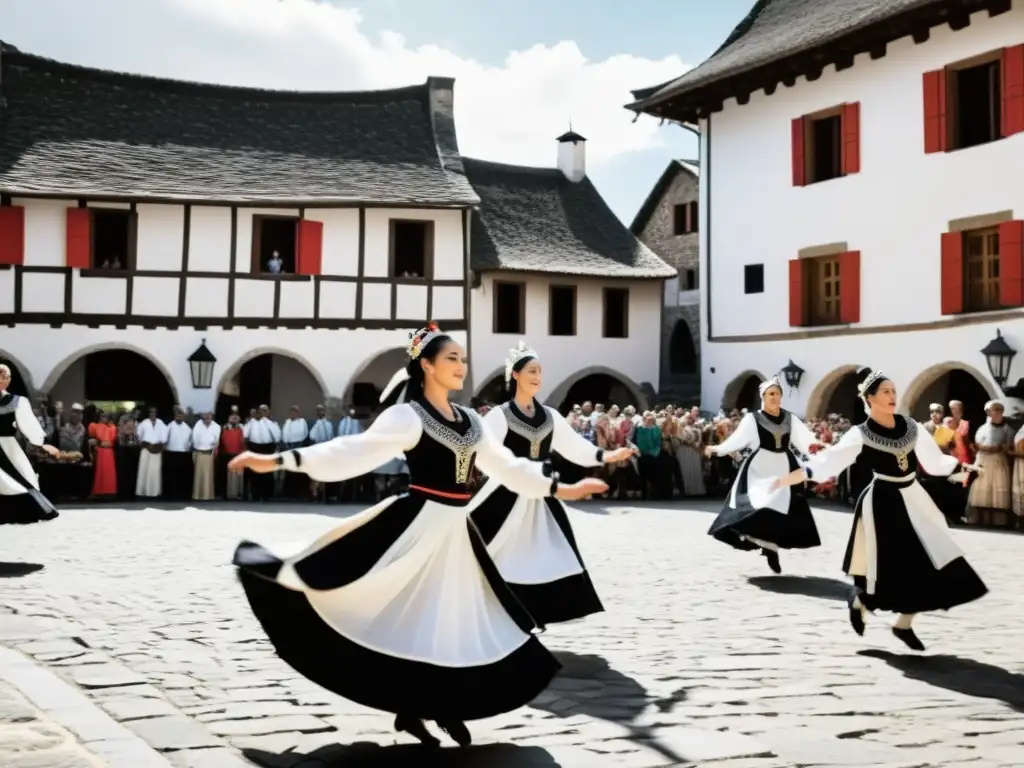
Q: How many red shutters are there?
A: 11